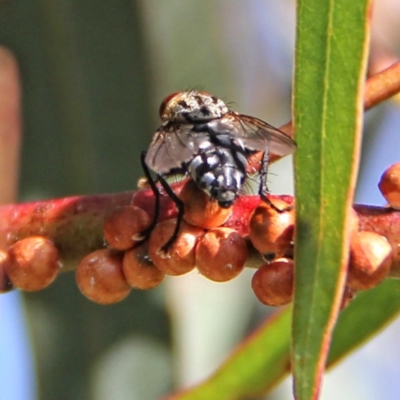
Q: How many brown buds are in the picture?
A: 12